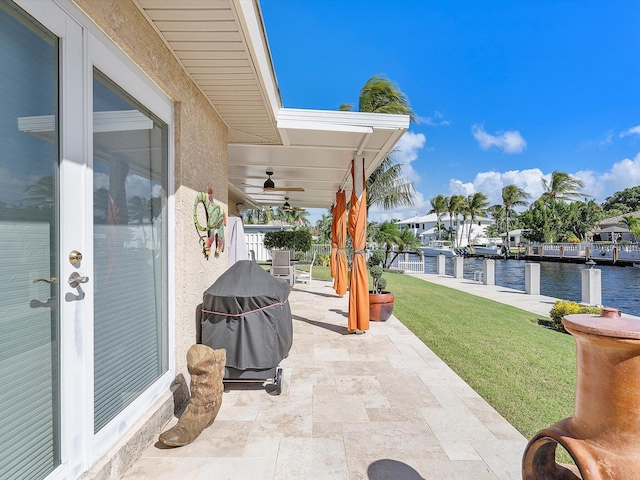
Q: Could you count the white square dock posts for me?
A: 5